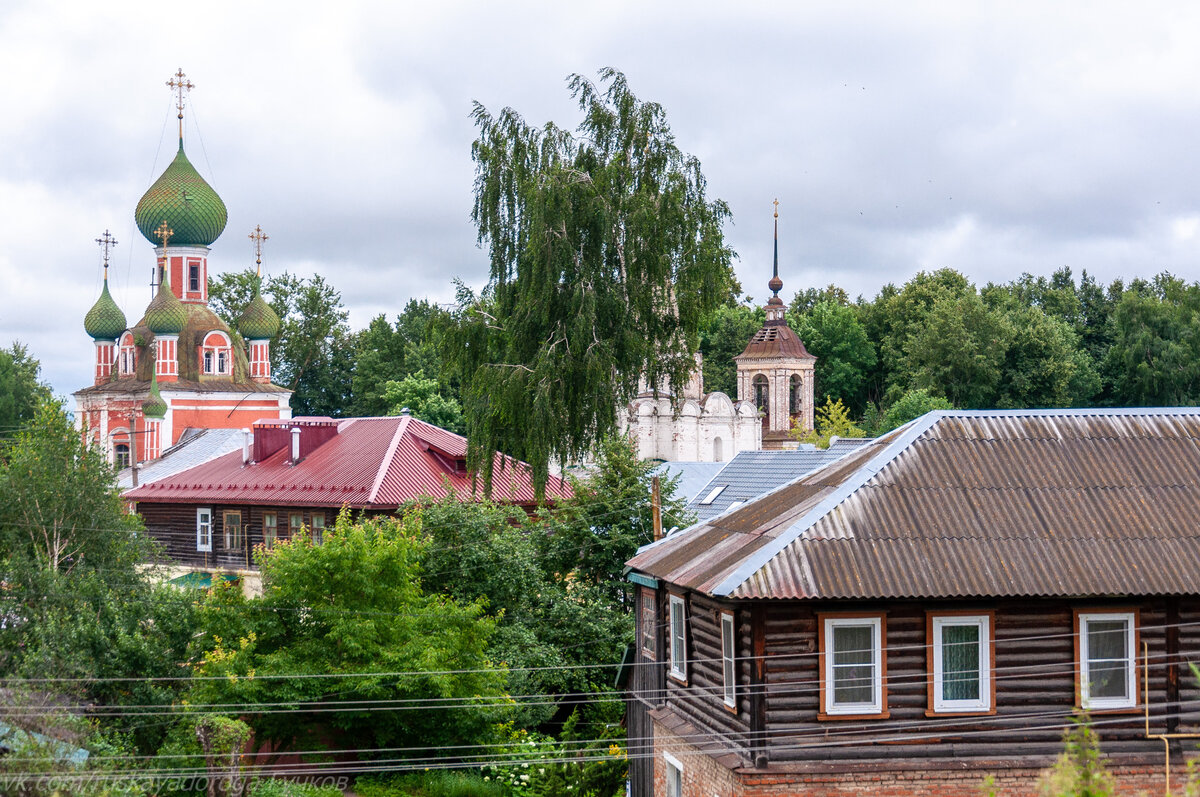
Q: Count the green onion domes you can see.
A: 5